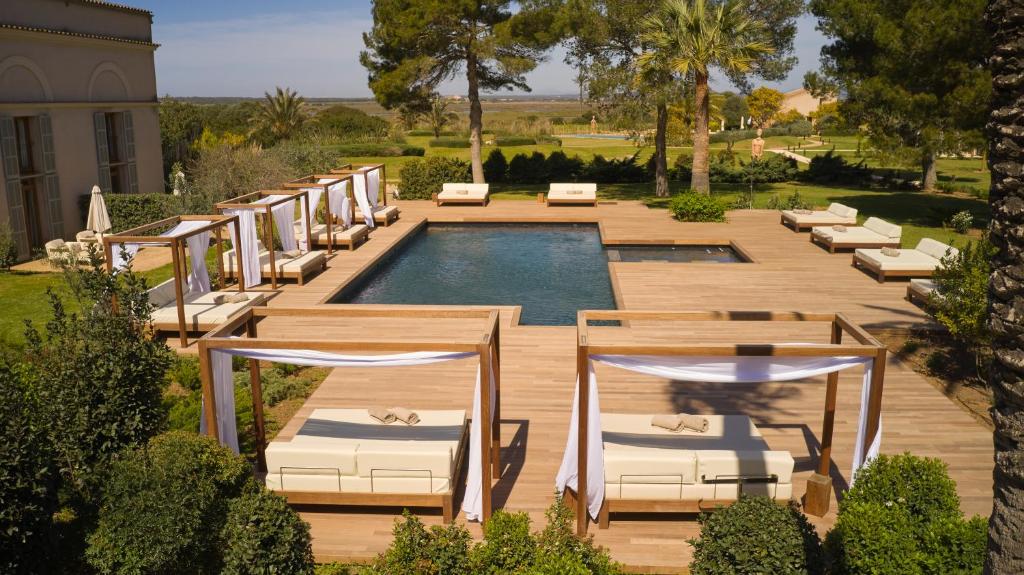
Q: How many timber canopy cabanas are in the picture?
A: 6